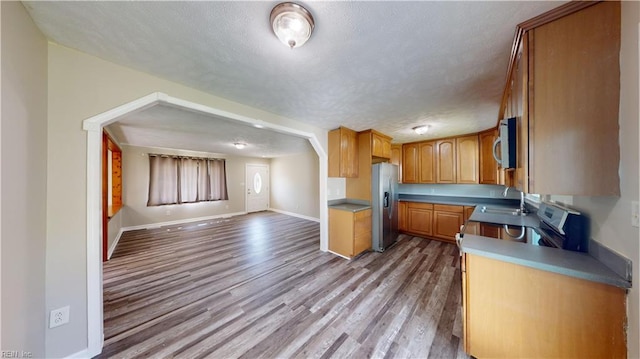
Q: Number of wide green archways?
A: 0